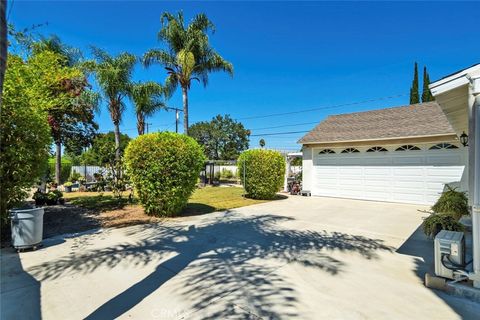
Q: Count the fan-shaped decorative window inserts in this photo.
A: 5